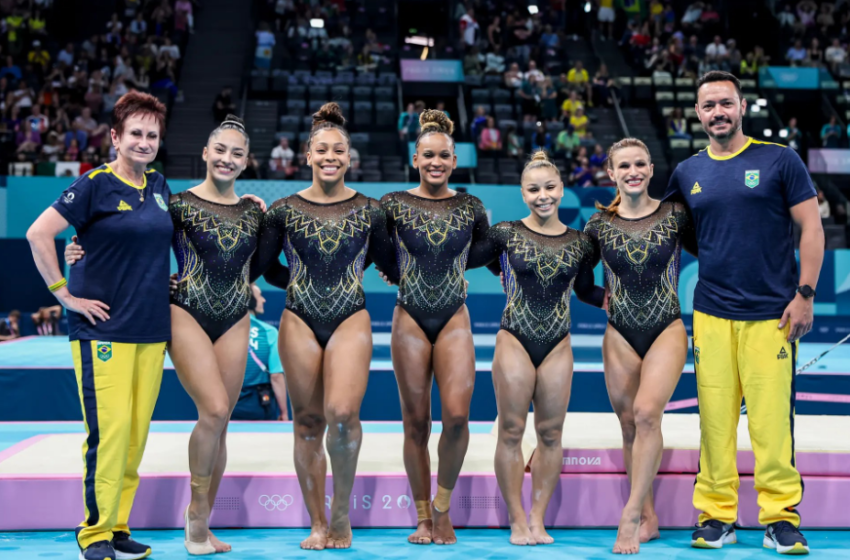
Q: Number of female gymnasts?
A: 5